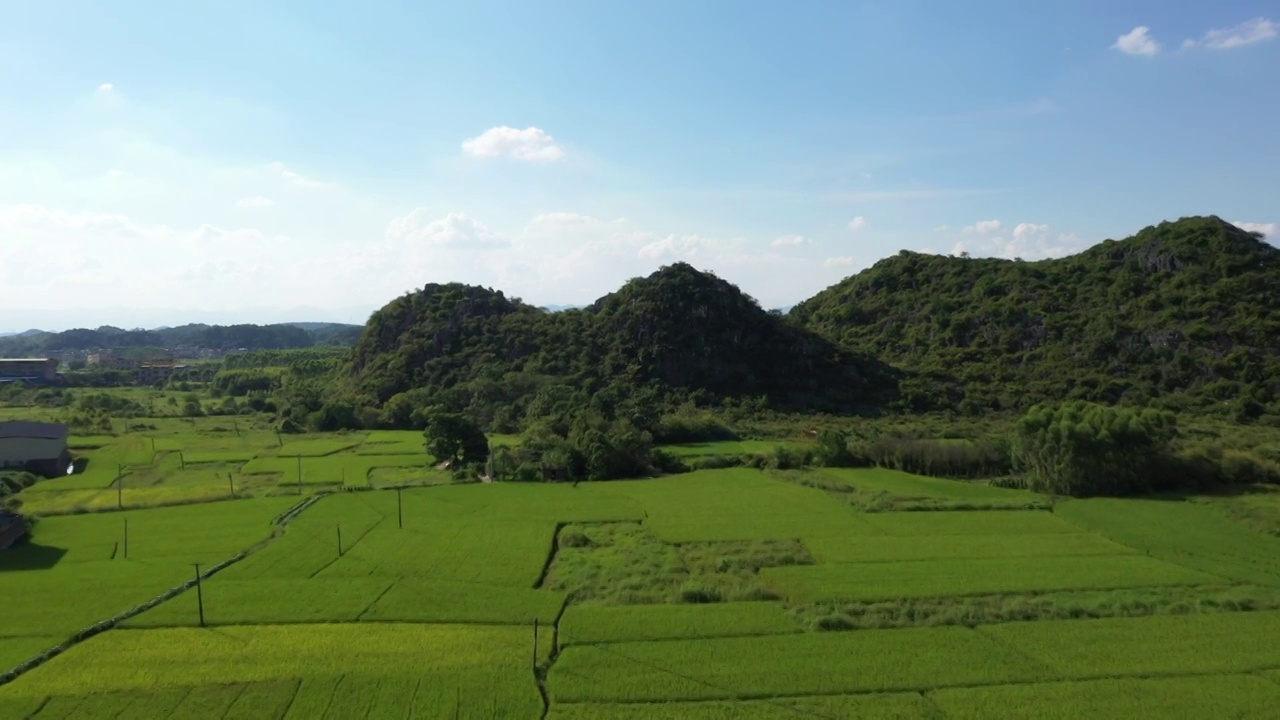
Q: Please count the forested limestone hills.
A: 3